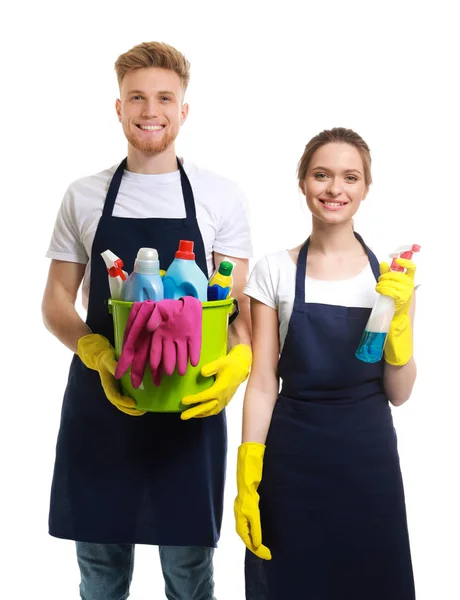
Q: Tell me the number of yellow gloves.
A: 4